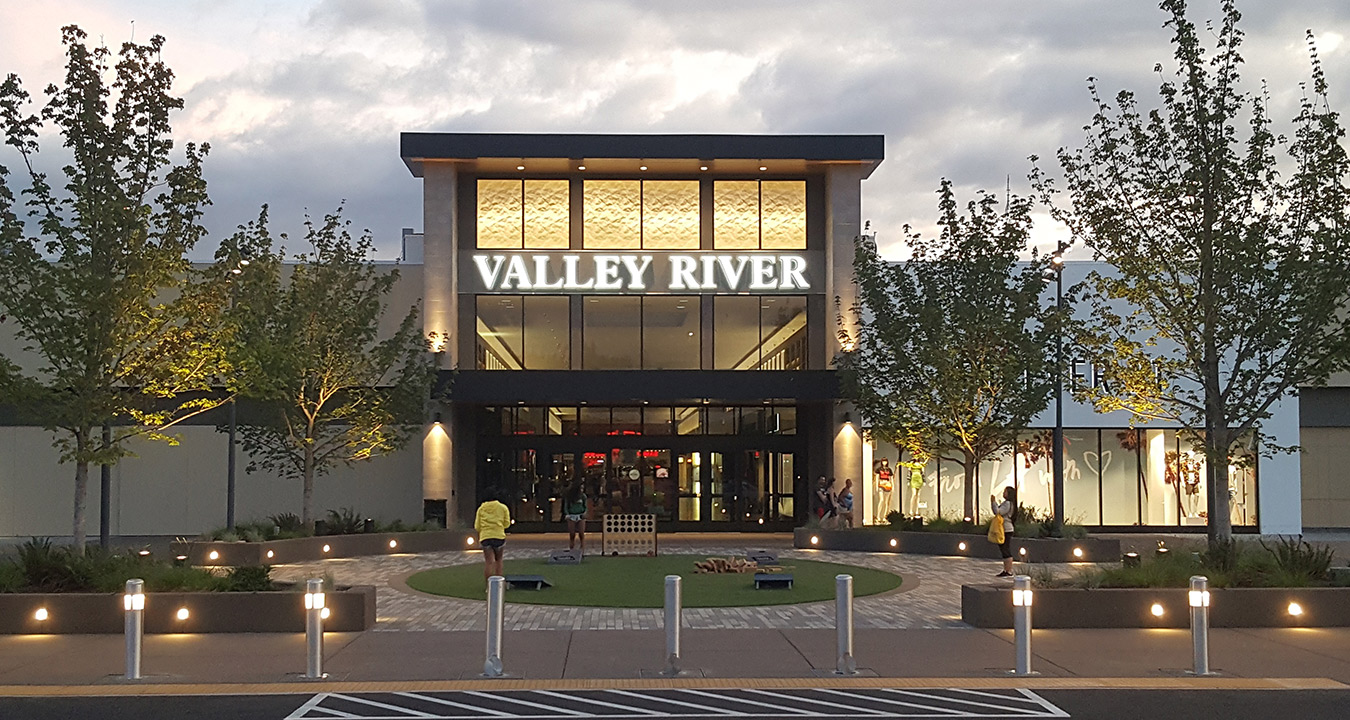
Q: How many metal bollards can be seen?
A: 7